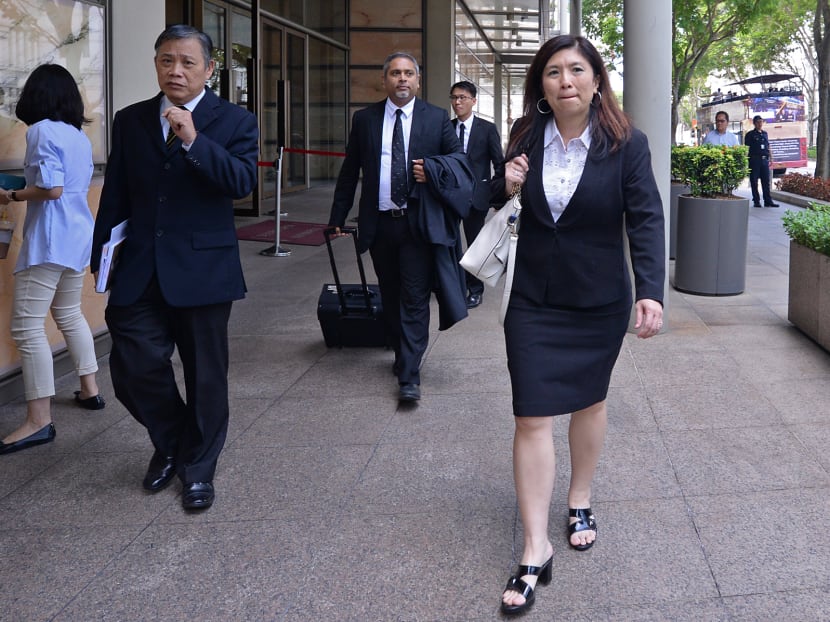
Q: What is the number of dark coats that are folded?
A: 1